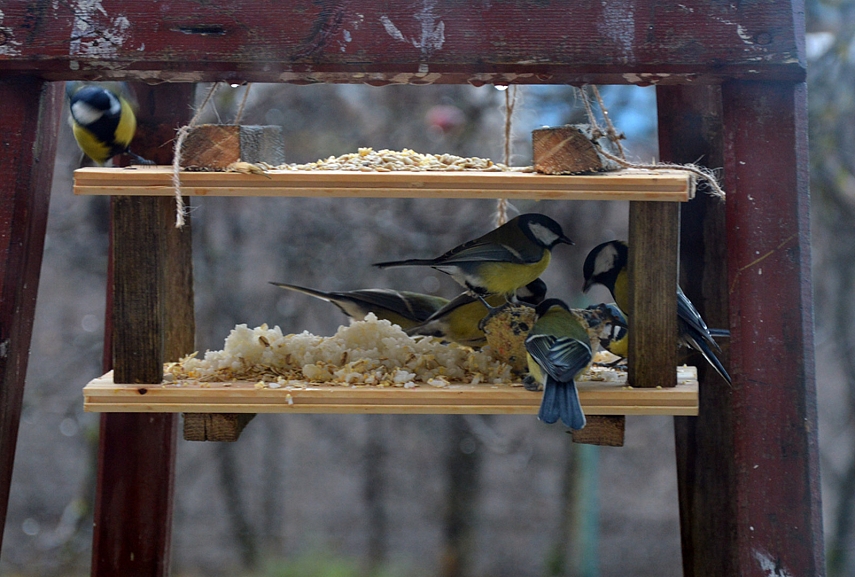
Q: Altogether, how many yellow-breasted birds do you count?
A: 7